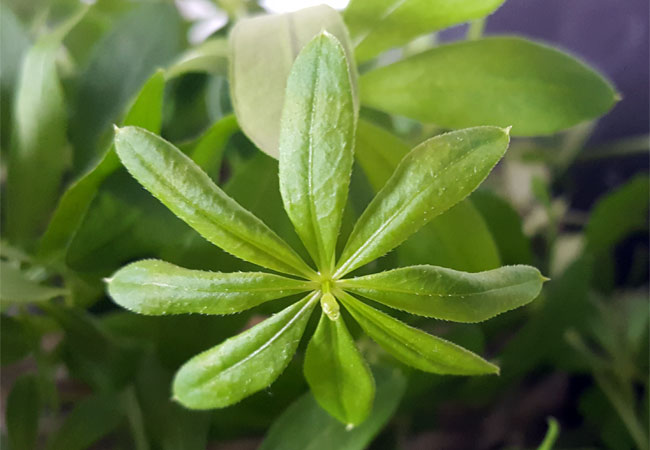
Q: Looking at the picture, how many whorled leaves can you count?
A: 8